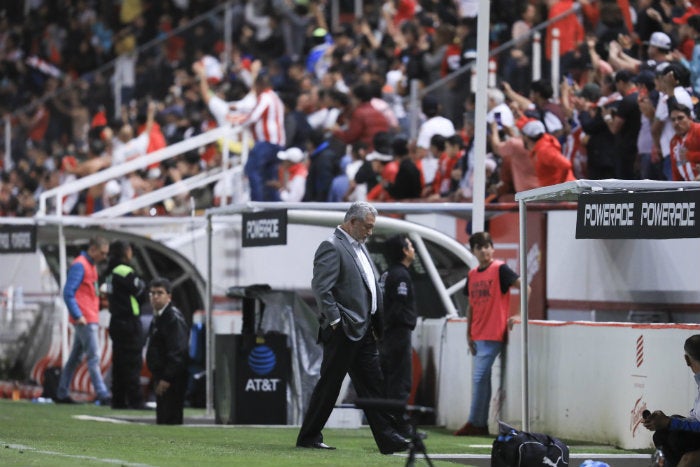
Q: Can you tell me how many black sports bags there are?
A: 1